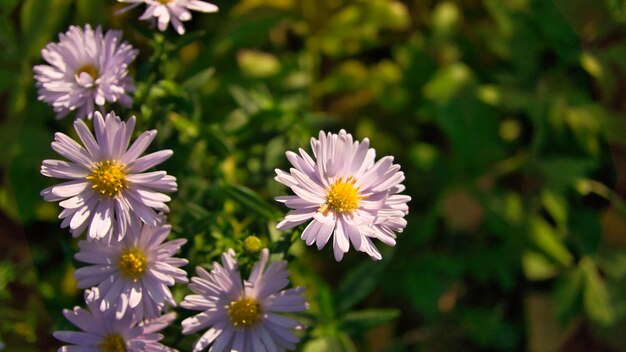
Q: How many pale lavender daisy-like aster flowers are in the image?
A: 7